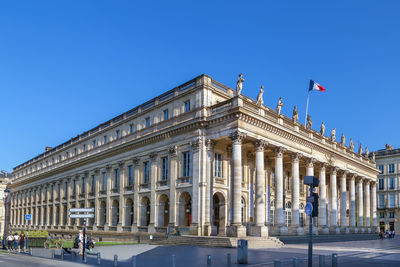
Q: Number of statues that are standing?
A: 12